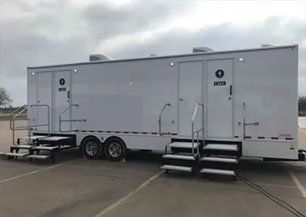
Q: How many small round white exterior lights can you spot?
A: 4